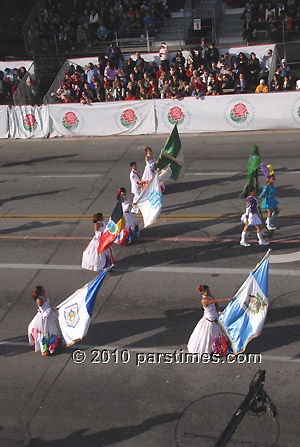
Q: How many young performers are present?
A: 8